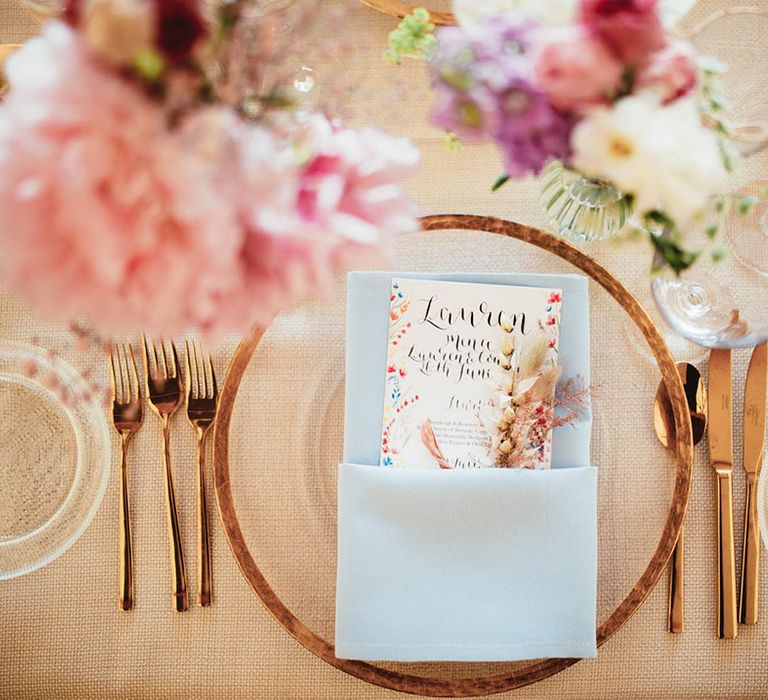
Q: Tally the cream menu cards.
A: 1